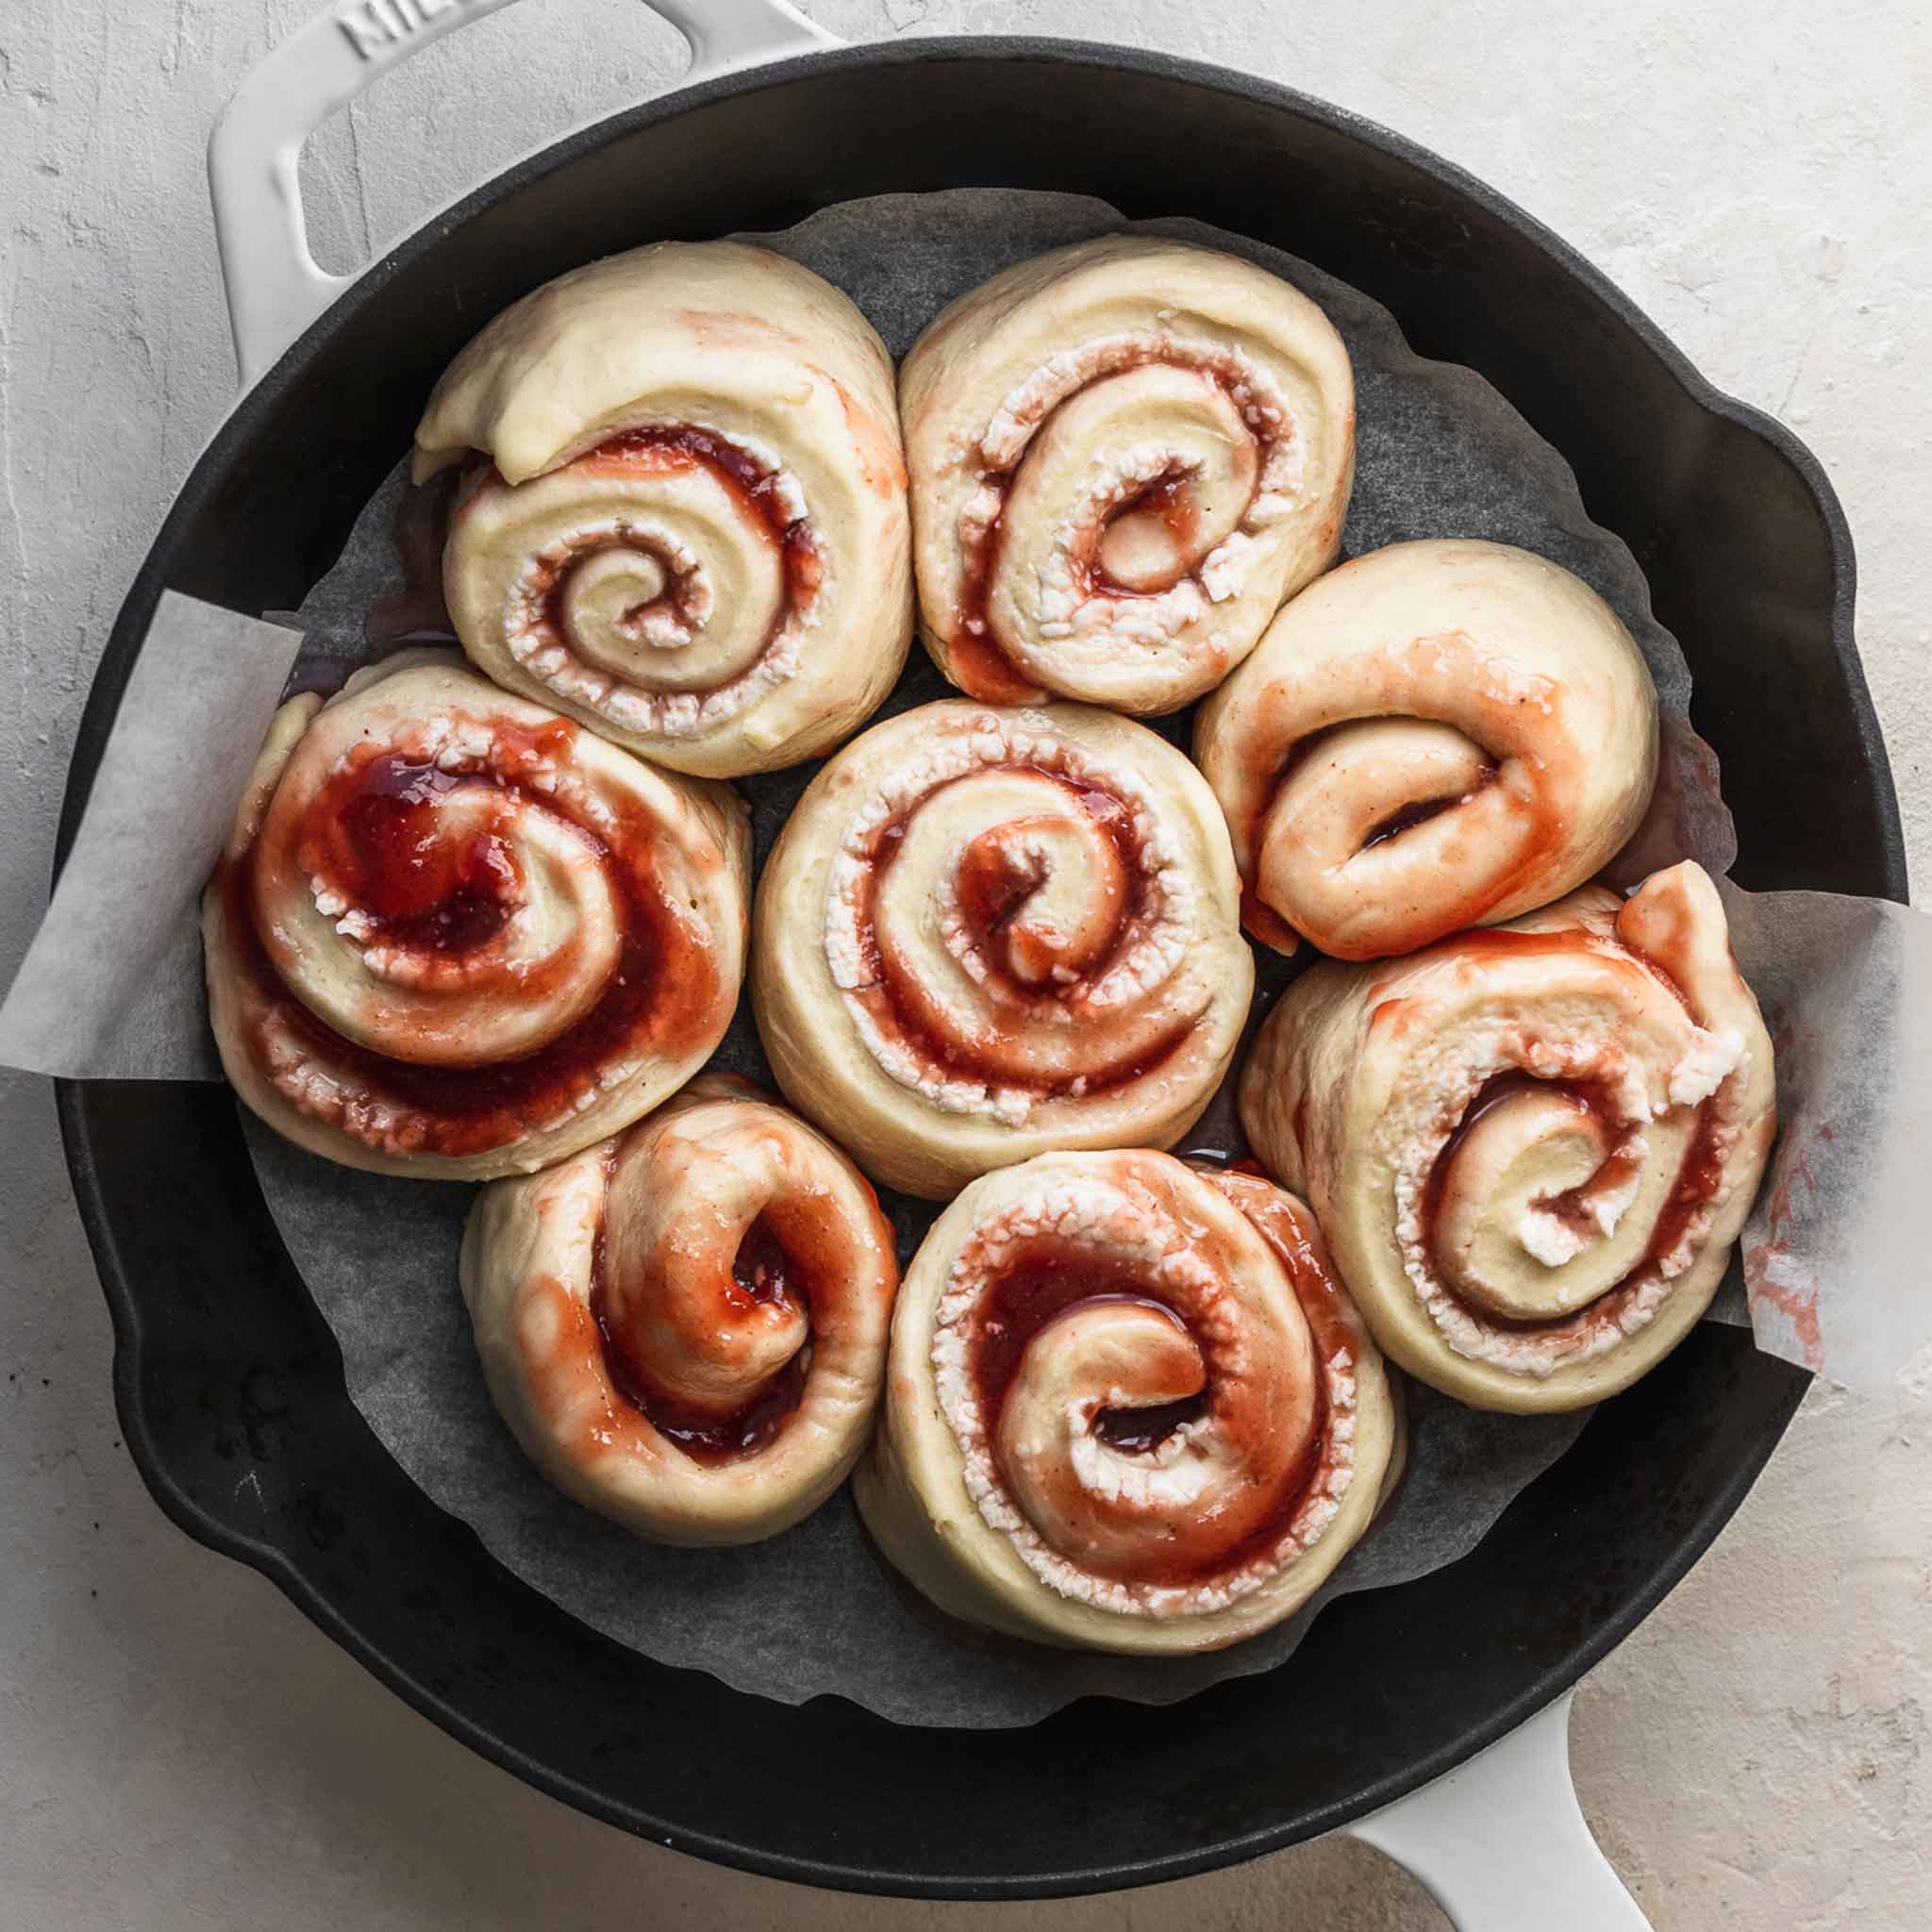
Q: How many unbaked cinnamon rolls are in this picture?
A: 8